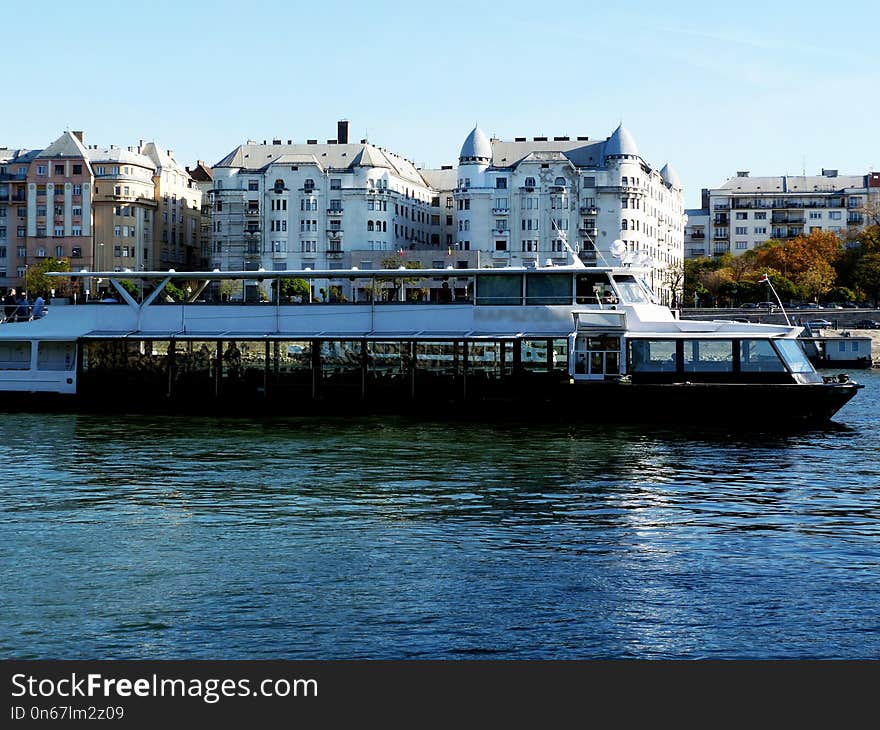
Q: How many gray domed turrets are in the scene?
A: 3